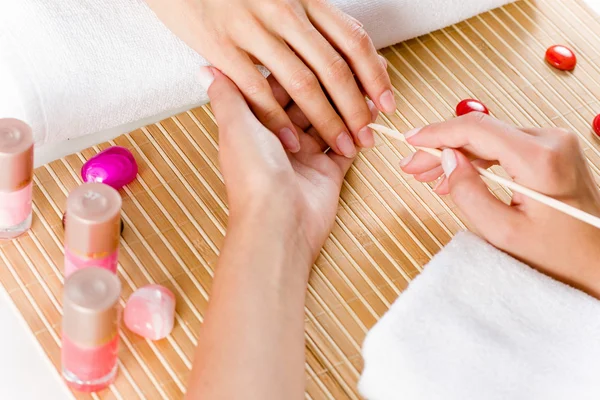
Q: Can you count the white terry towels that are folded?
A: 2